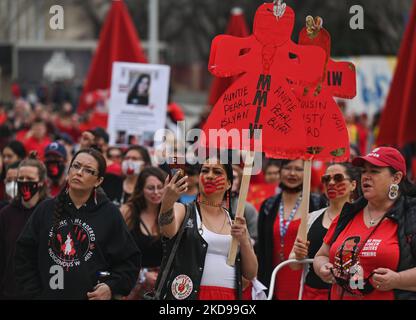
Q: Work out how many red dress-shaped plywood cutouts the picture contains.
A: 2